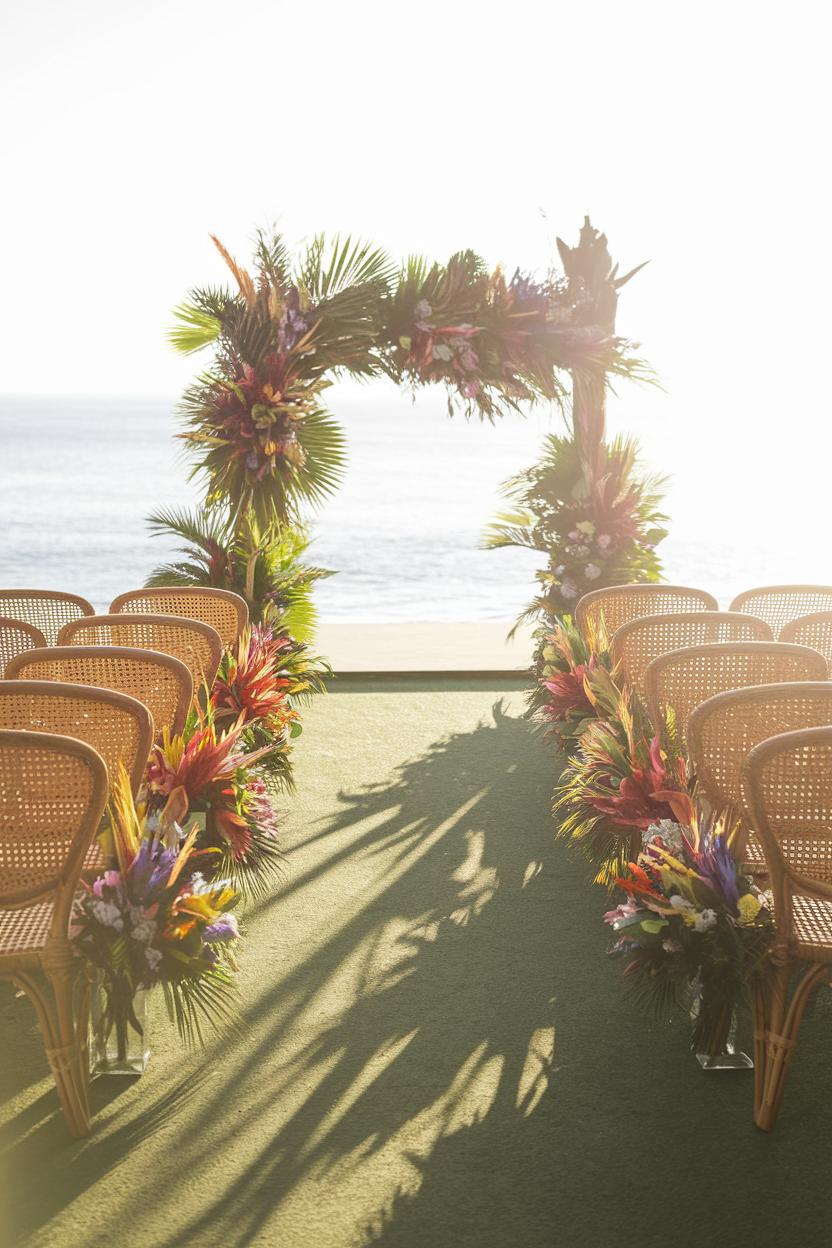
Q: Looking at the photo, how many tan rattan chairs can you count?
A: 14